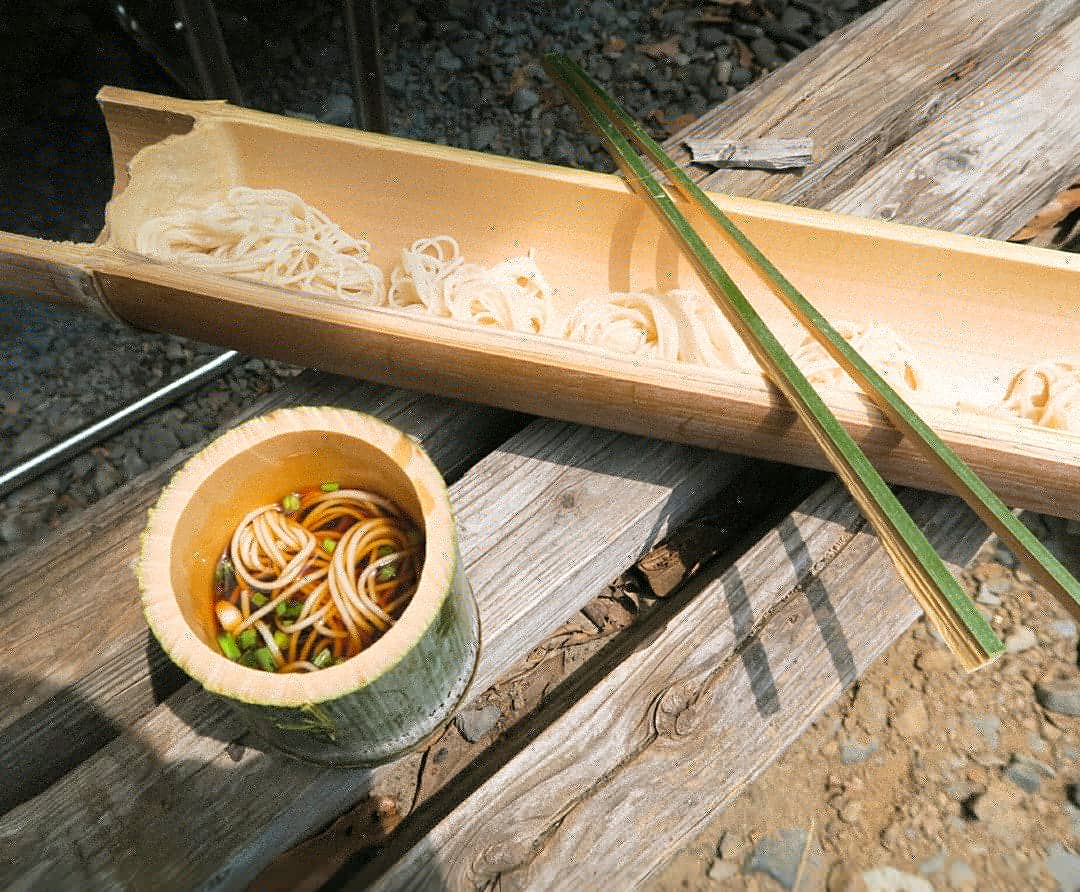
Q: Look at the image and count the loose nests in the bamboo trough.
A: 5